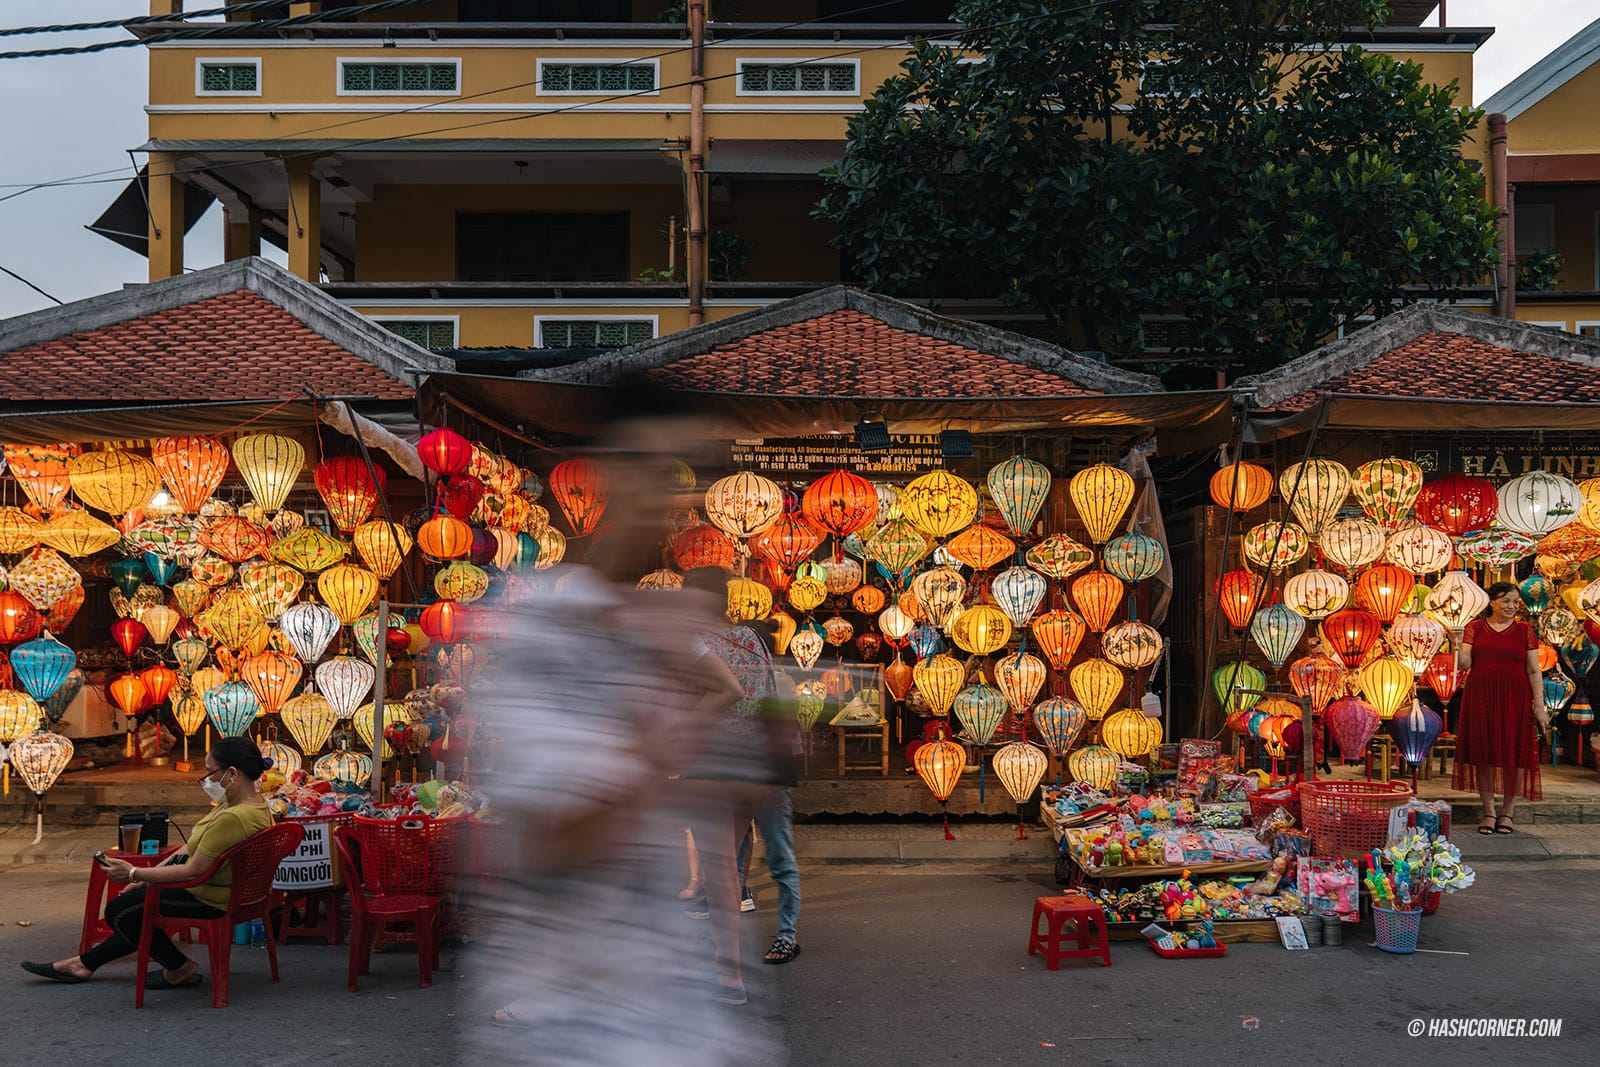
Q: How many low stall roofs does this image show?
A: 3